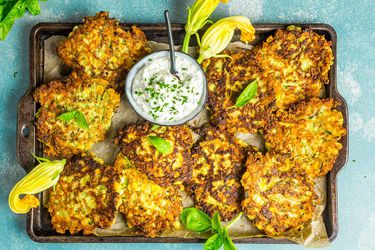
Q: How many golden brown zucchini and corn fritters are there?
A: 10